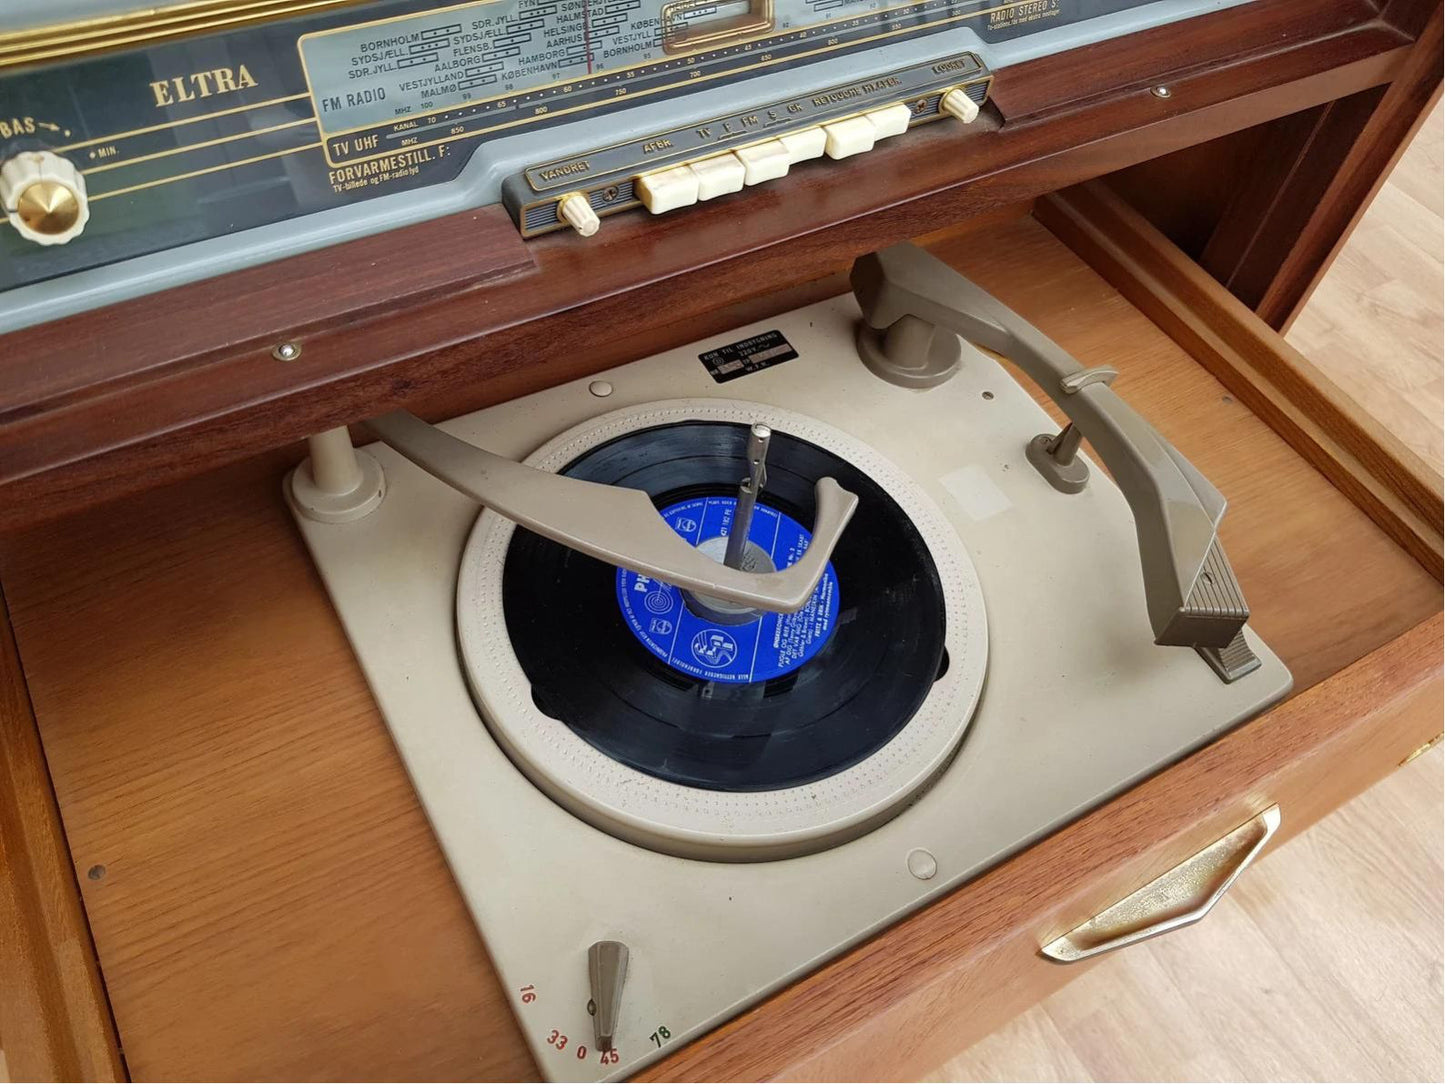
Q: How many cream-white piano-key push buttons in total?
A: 6